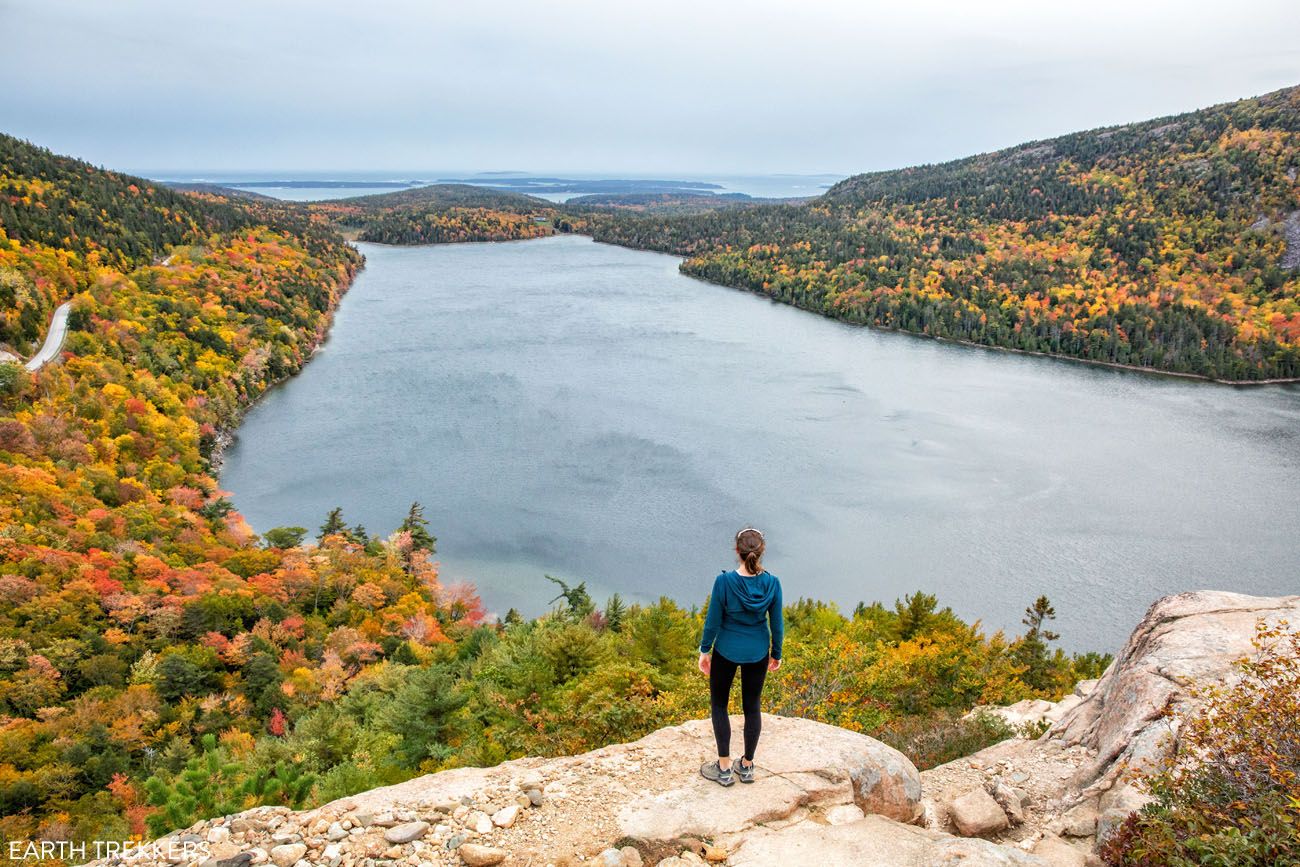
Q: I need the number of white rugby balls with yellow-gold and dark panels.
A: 0